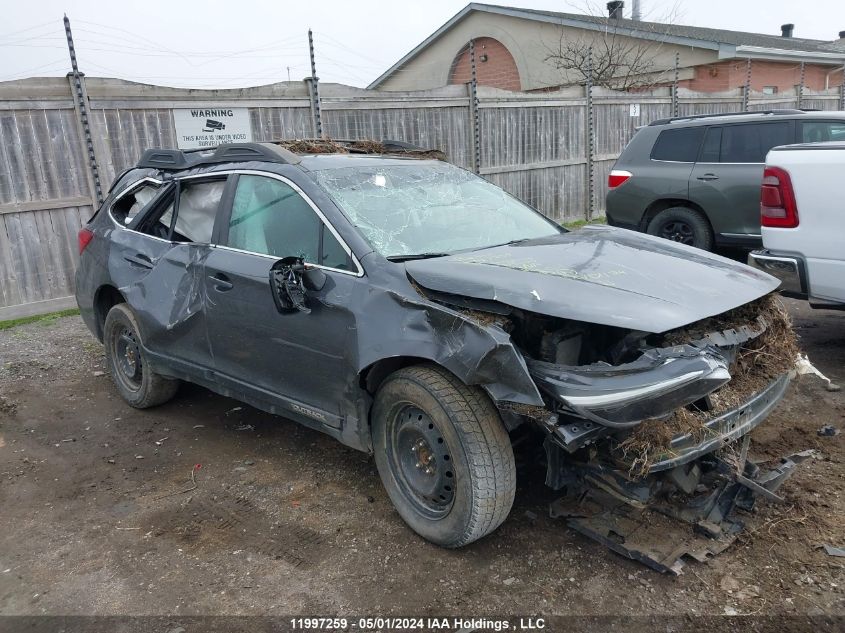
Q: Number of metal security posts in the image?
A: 8